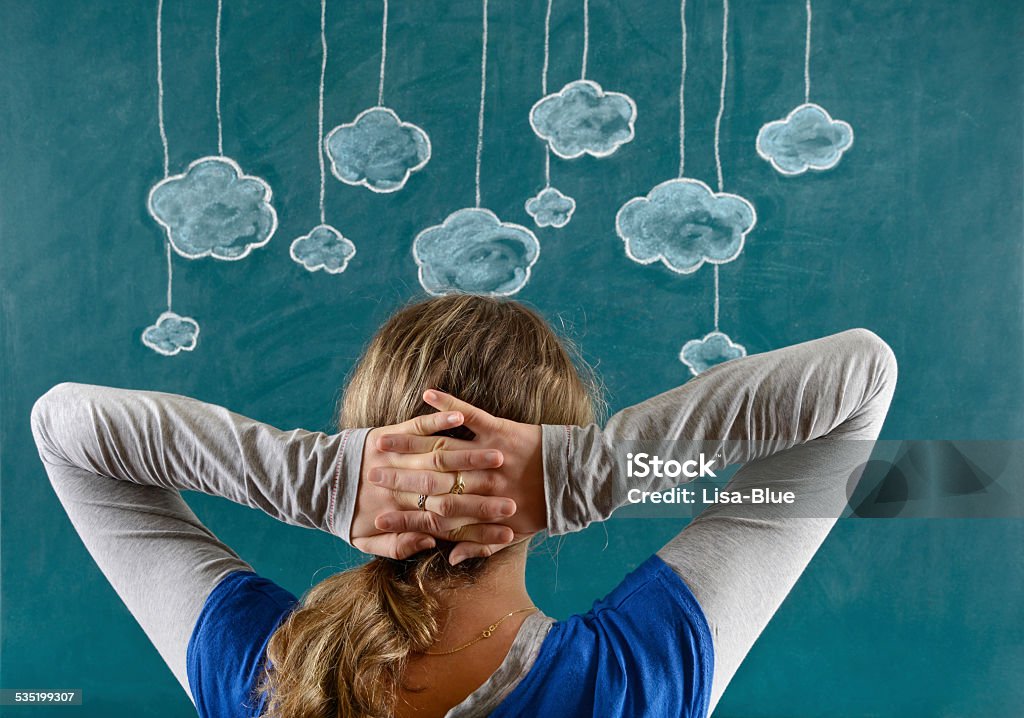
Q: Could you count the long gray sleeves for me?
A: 2